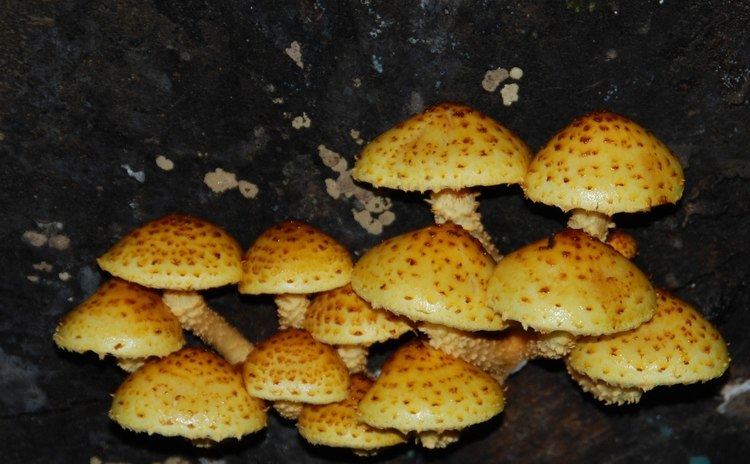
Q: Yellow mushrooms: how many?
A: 14